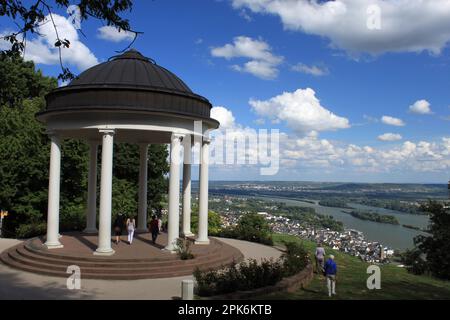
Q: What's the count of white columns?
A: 7